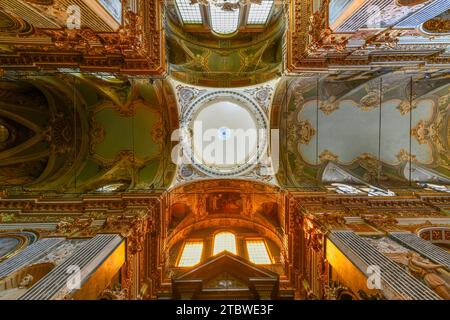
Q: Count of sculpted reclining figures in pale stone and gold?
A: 1